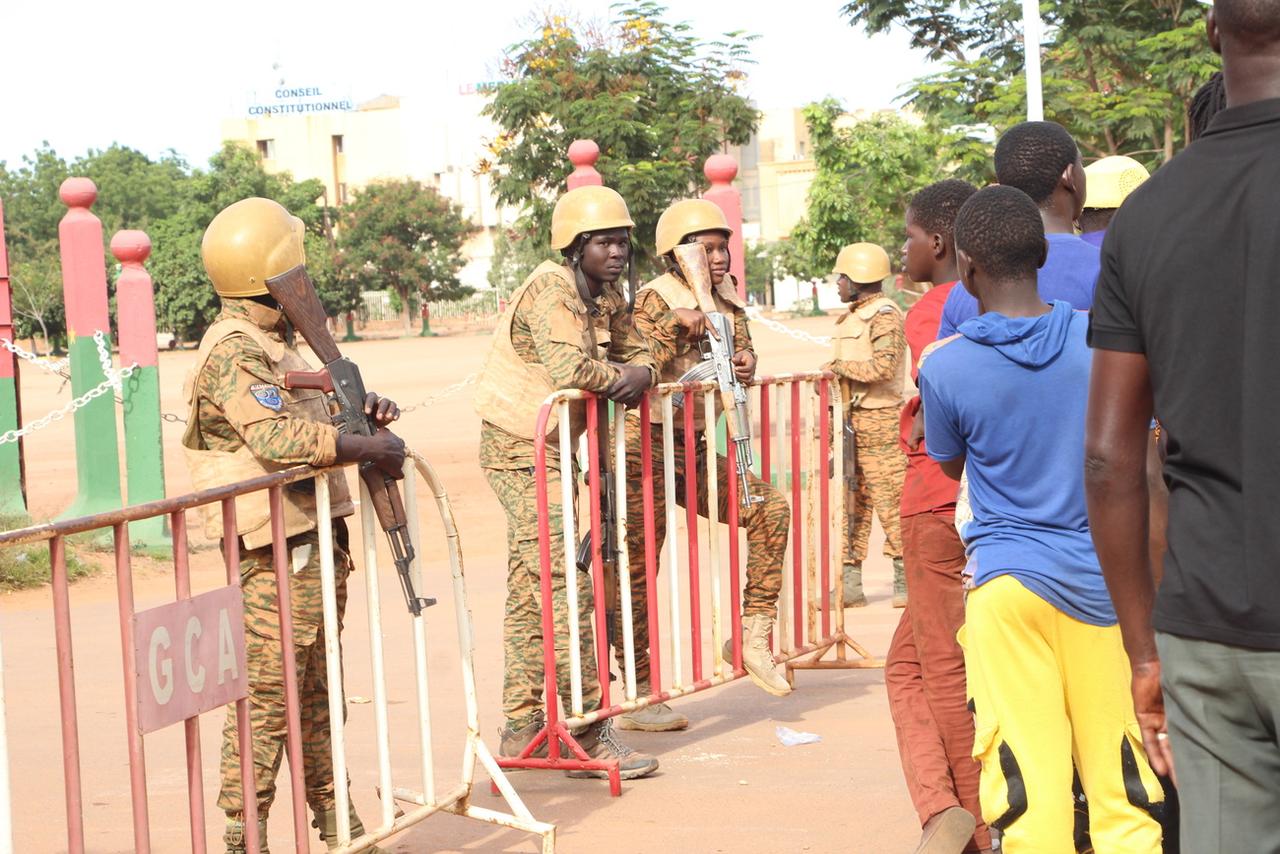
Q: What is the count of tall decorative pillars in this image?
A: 5